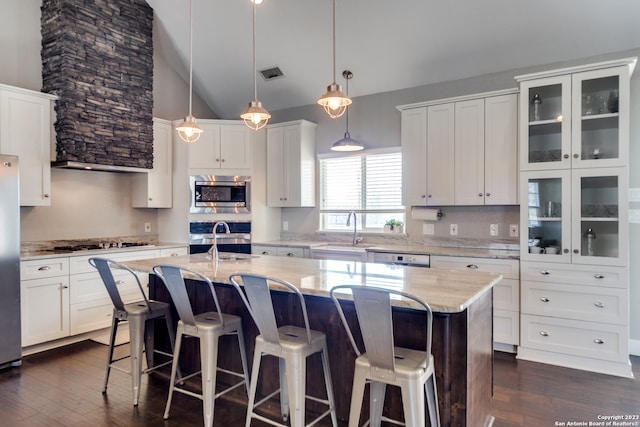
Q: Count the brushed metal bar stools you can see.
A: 4